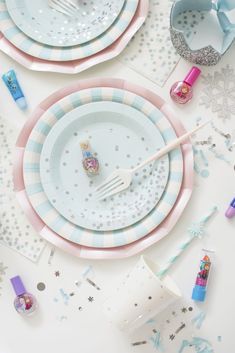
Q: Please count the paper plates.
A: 6